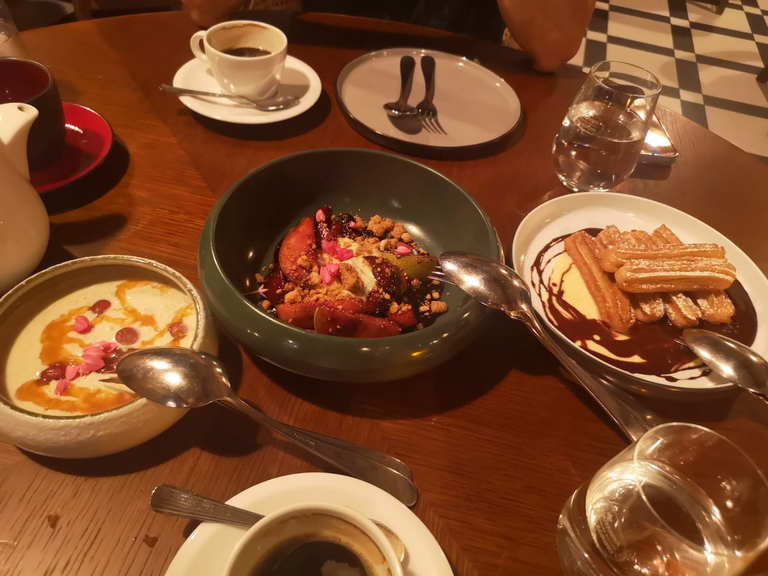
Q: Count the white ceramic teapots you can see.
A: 1